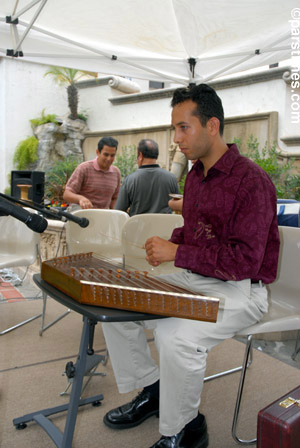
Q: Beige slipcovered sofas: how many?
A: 0